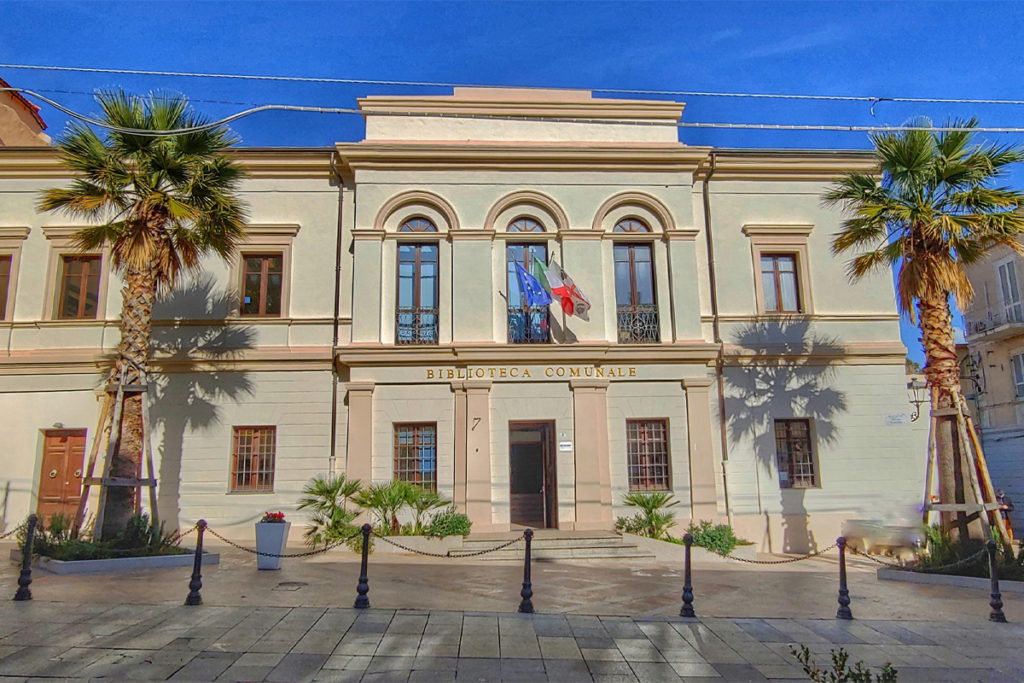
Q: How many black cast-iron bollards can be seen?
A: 7